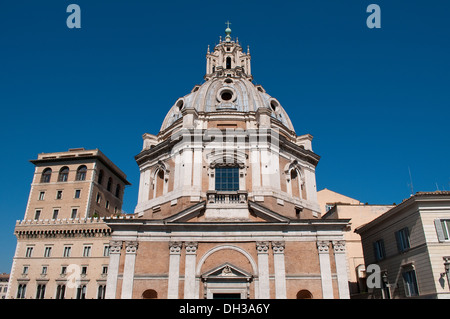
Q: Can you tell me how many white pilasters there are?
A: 8